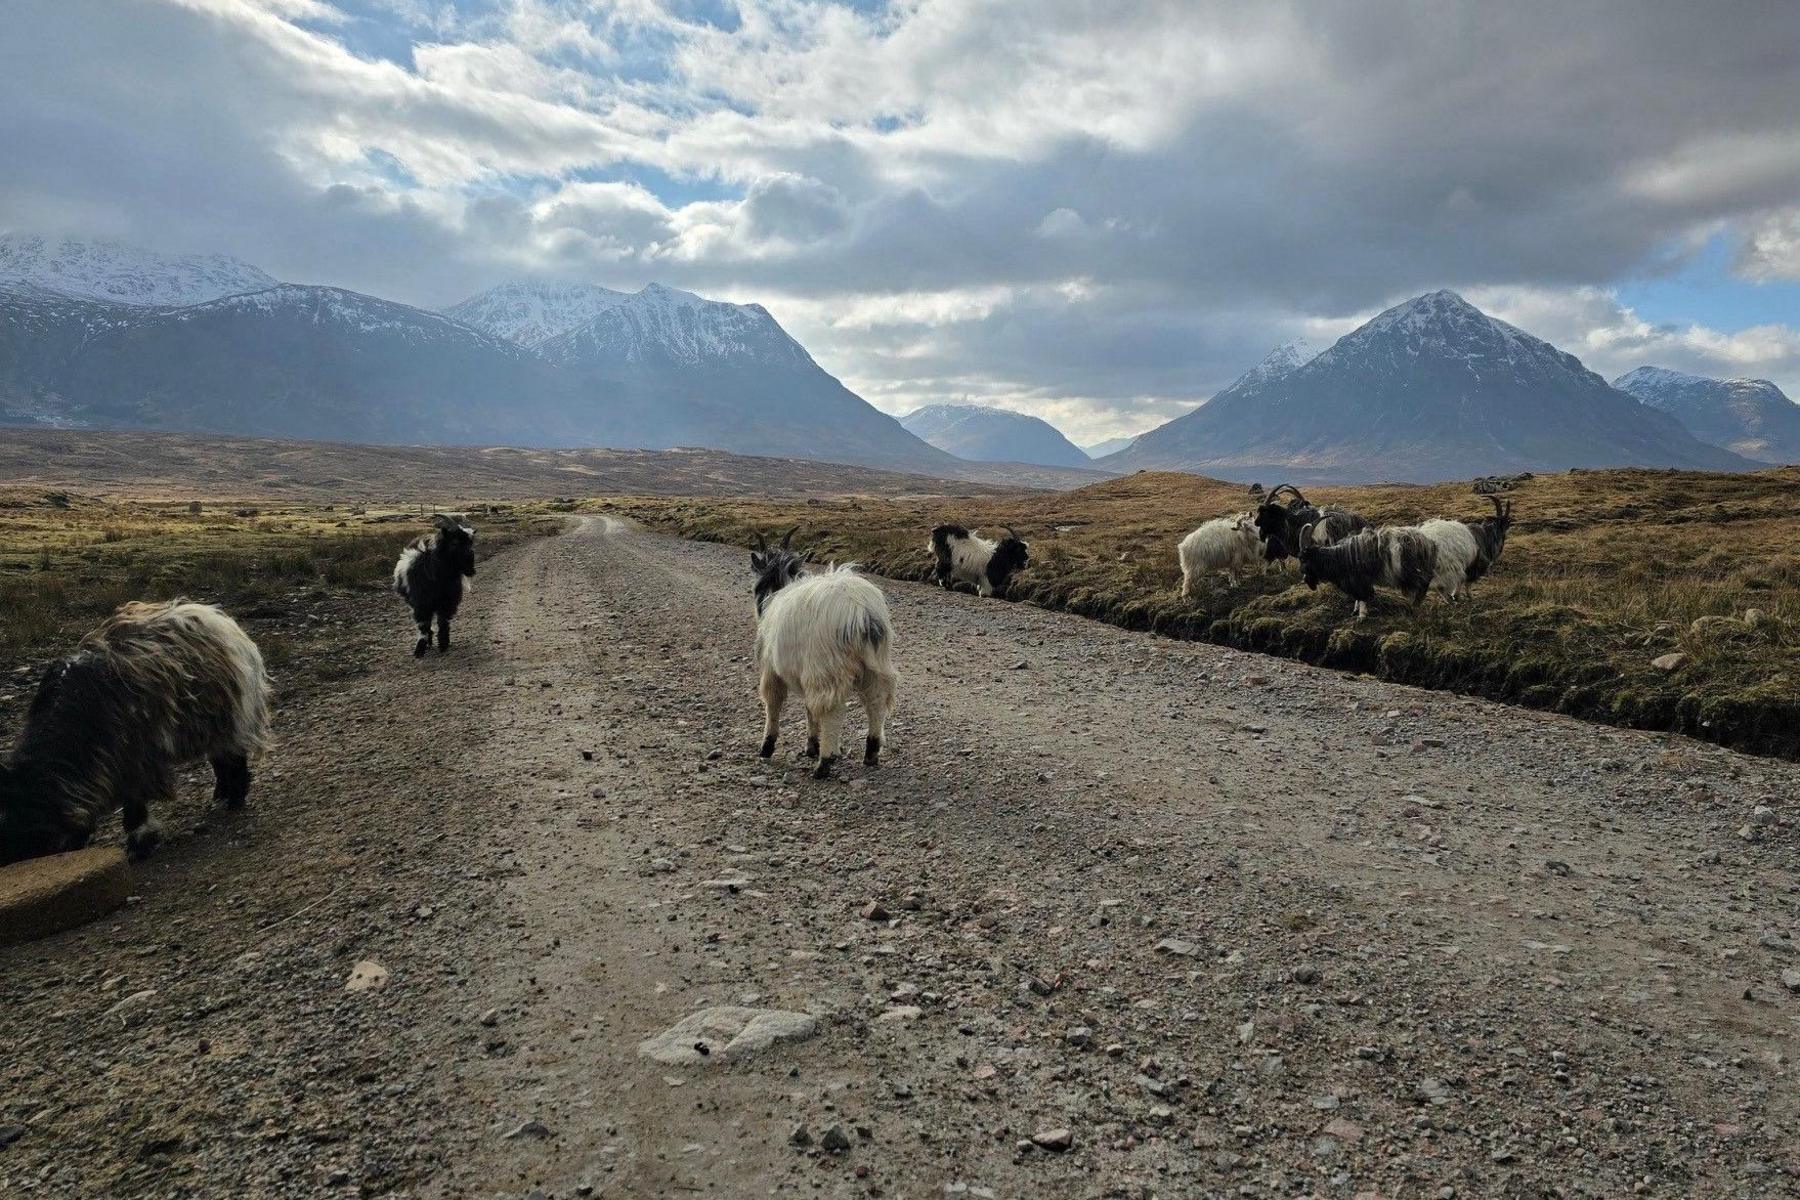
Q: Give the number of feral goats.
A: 8